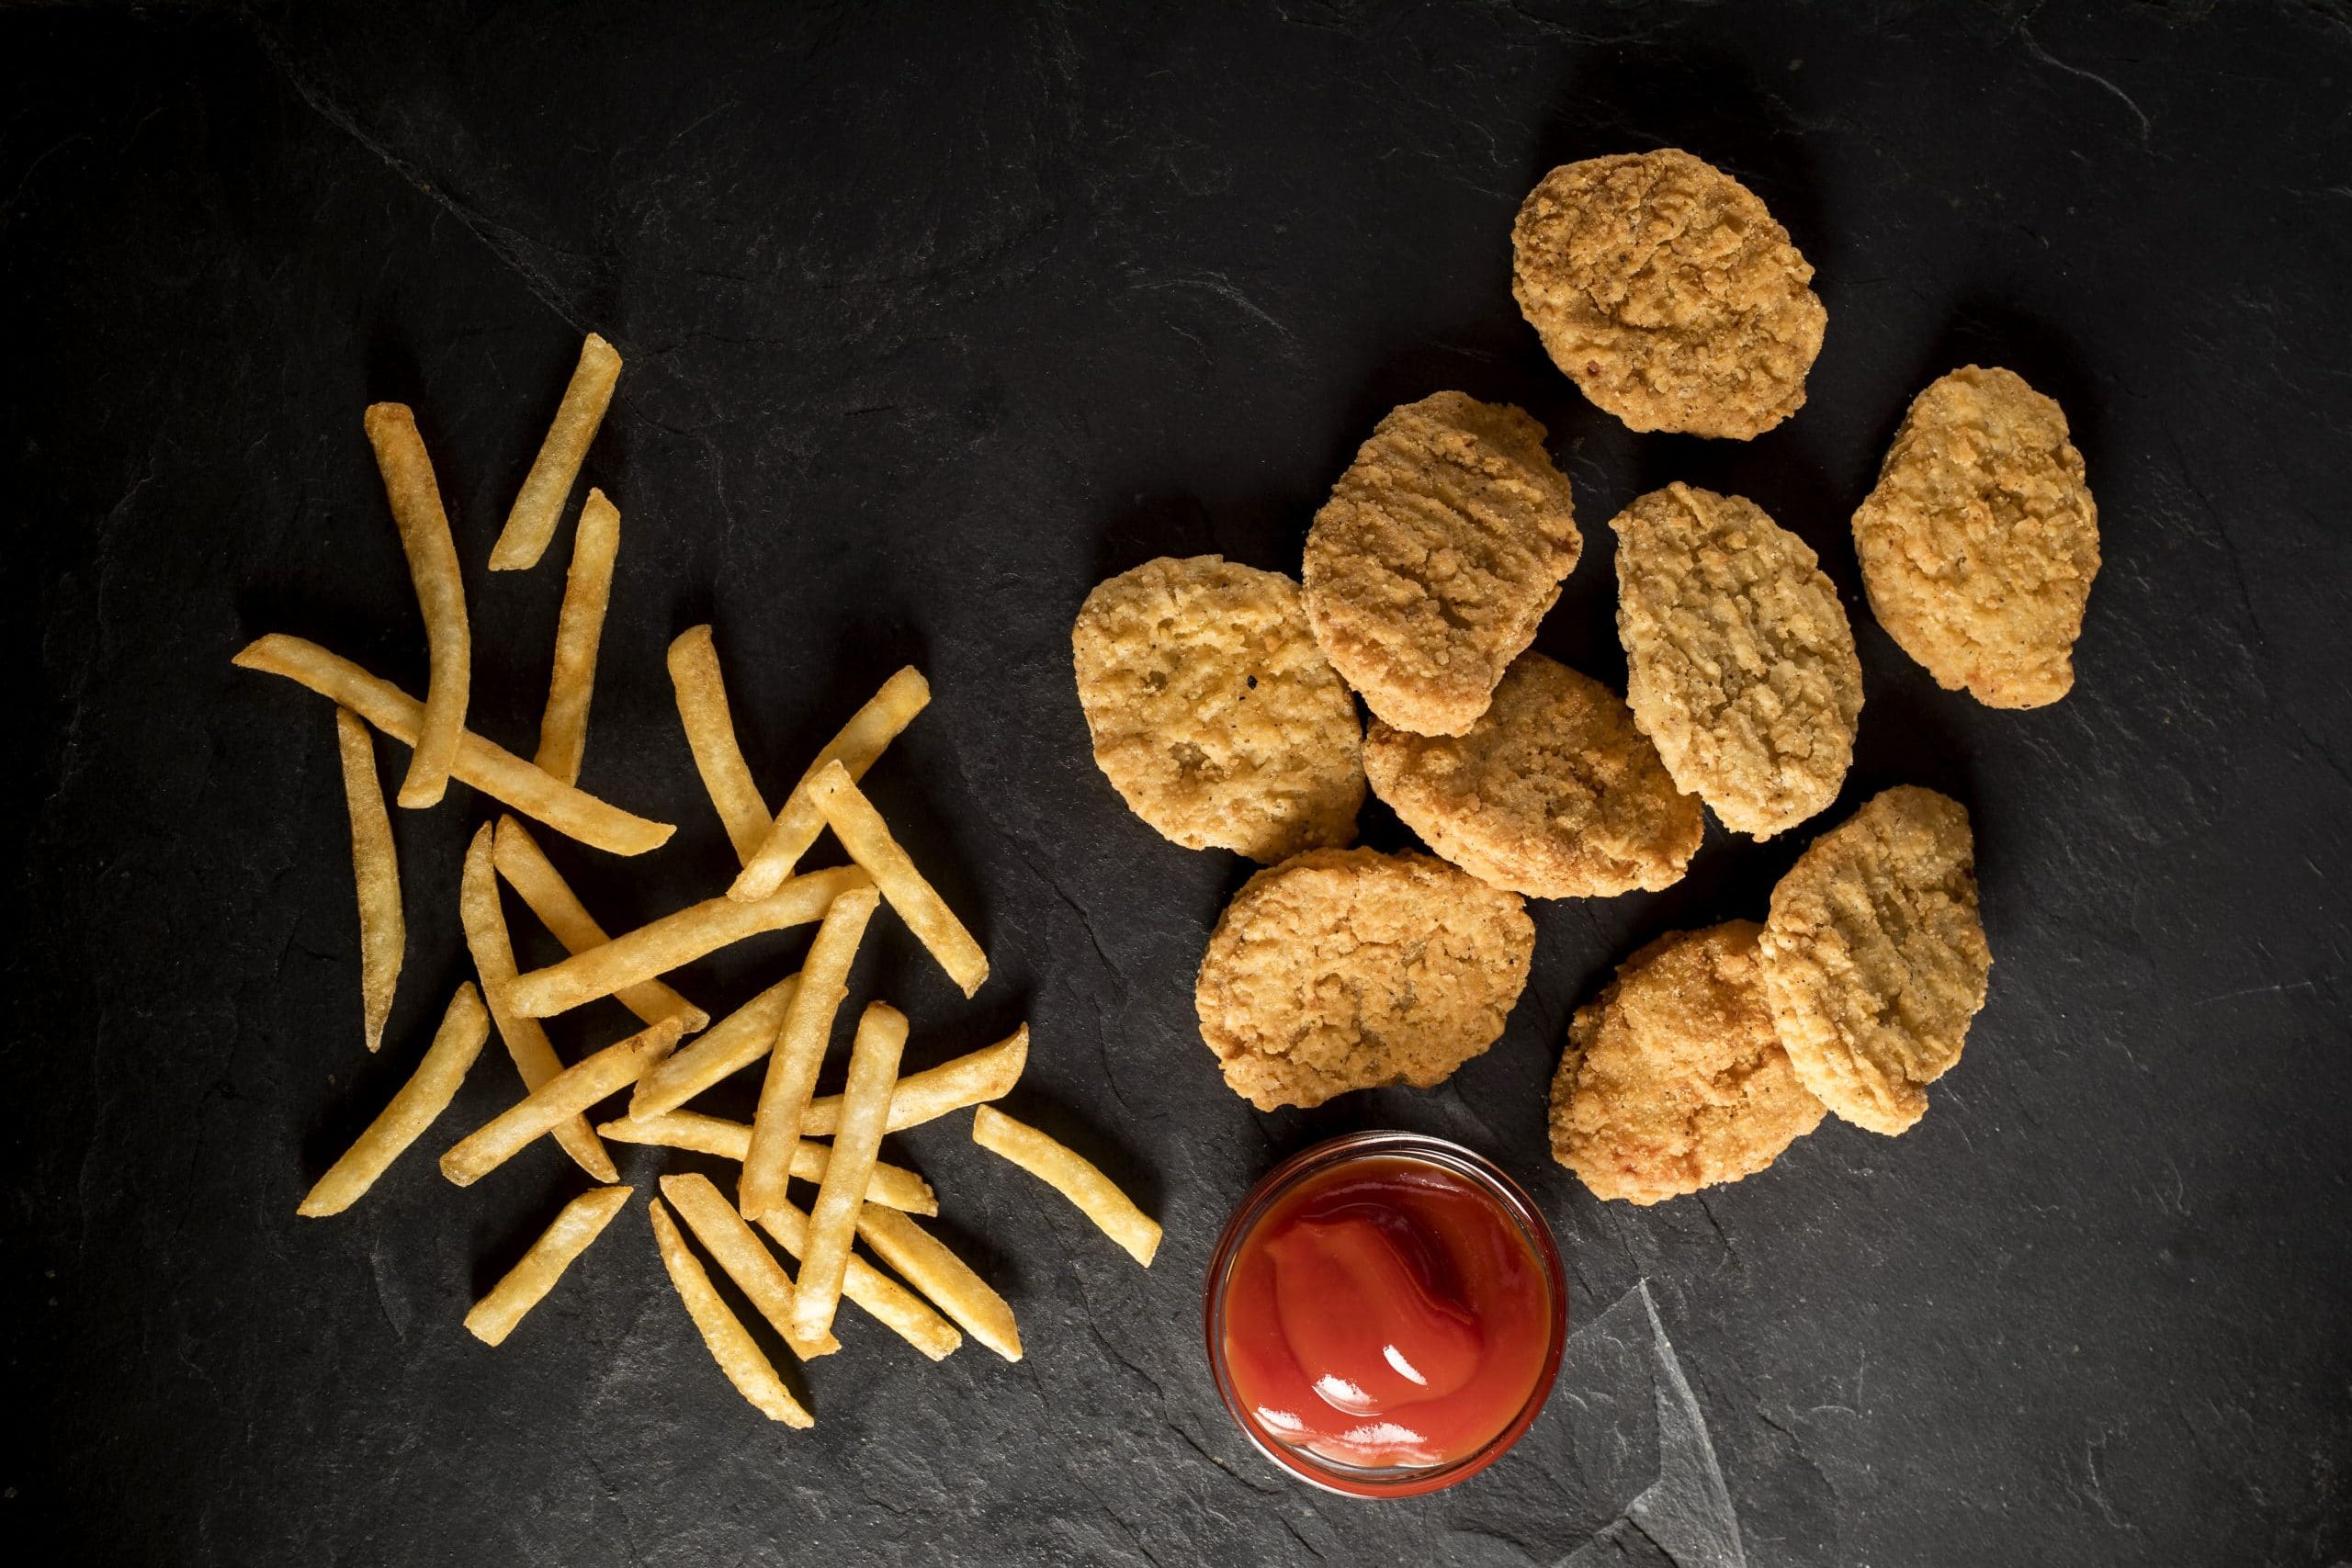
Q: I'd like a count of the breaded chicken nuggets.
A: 9